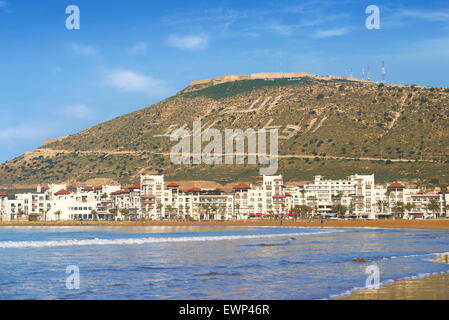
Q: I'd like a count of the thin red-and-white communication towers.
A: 4